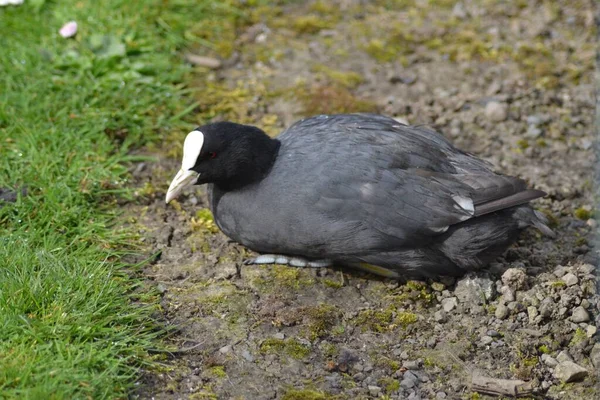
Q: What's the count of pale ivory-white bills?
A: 1